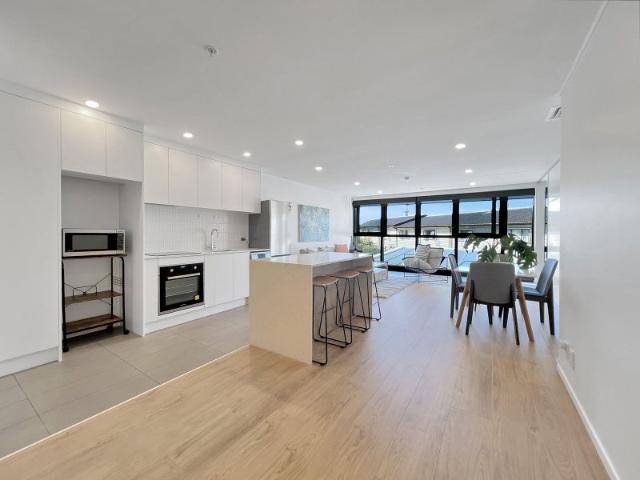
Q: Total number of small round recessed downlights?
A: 10